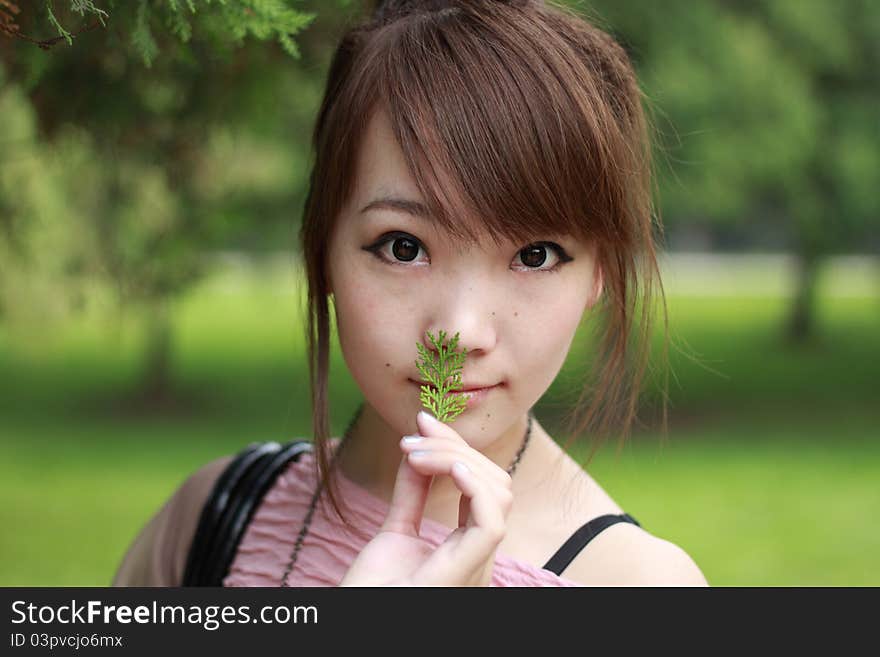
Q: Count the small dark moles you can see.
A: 5